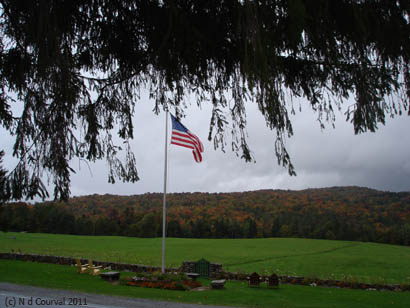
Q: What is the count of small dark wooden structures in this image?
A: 2